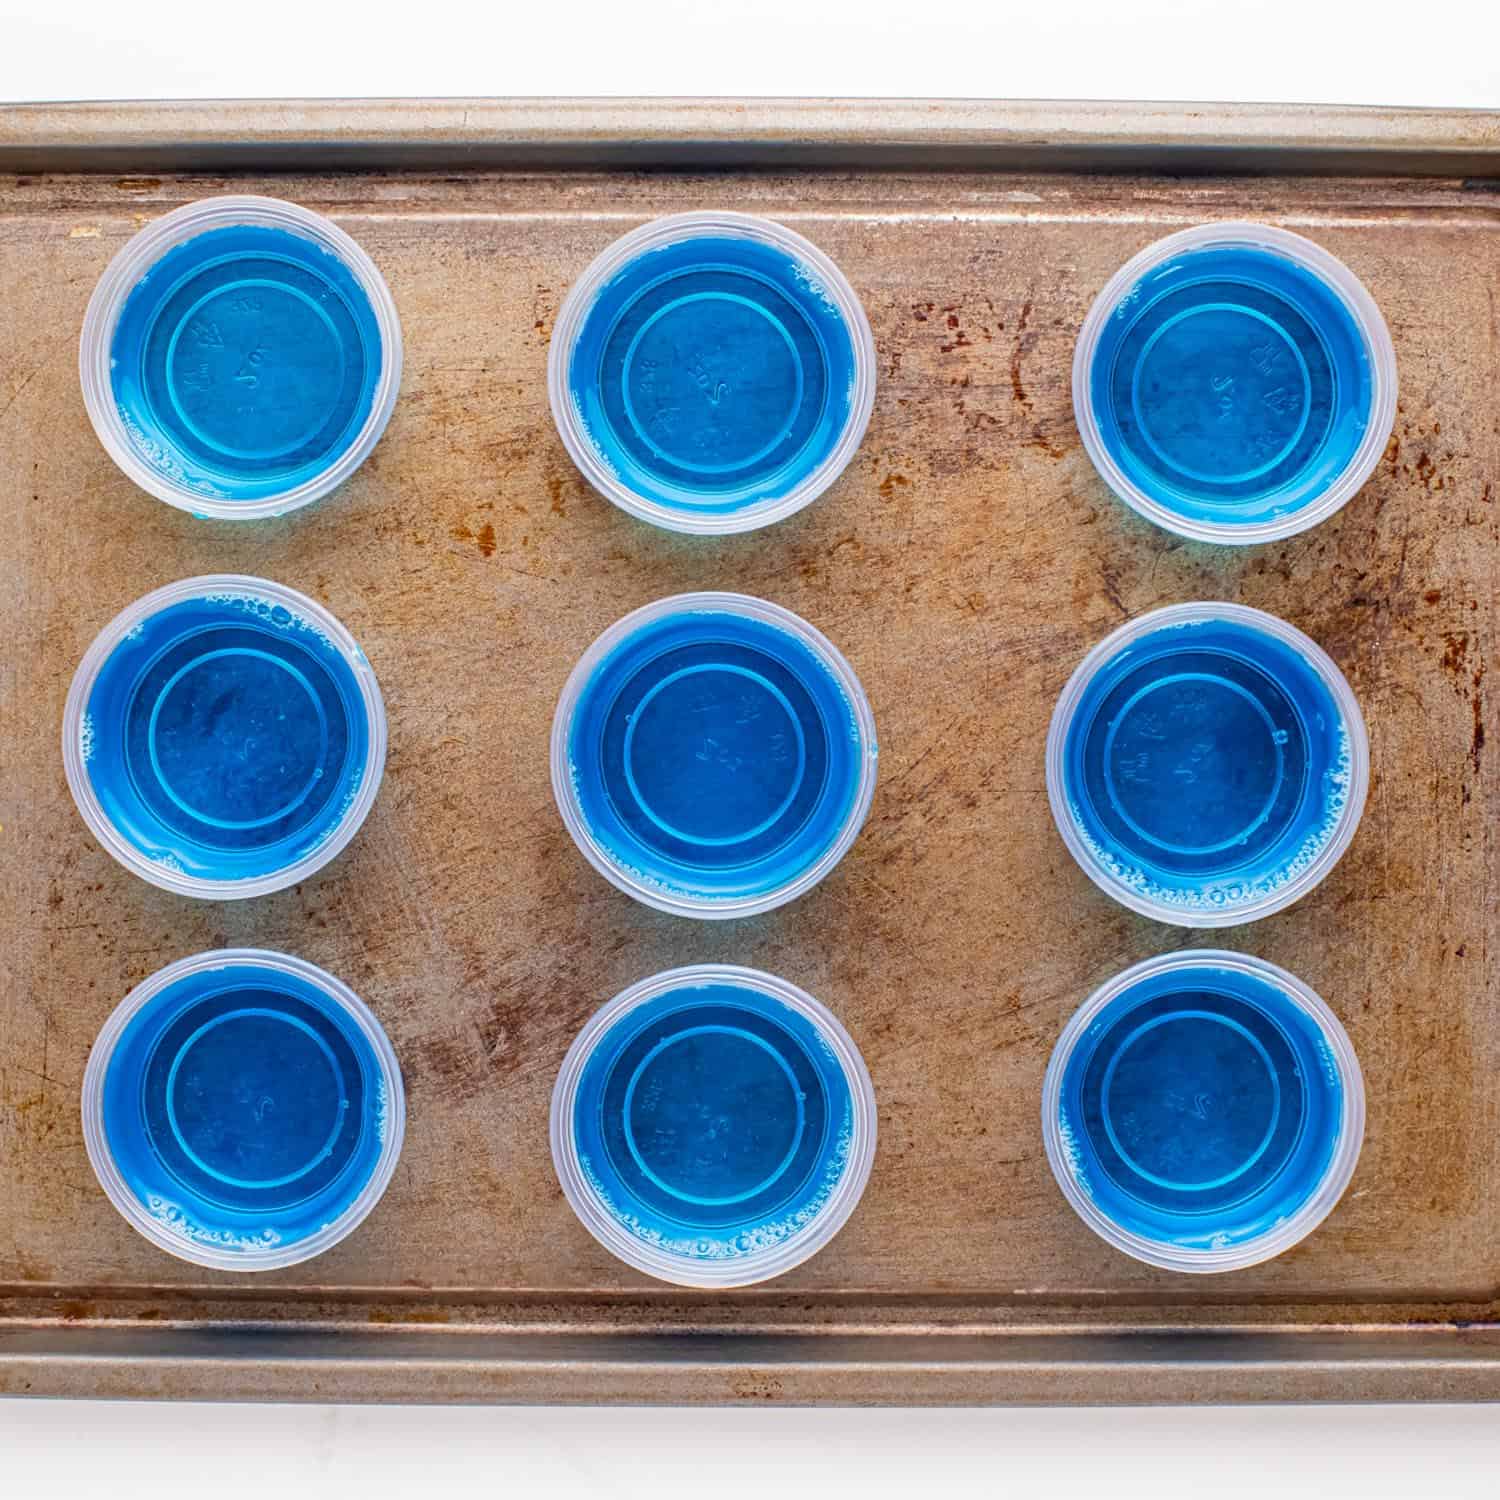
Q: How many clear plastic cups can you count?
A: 9